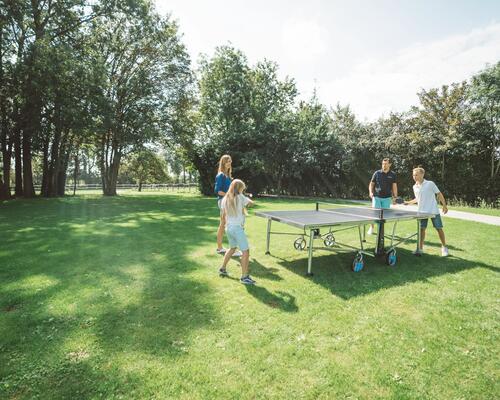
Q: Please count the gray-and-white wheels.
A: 2